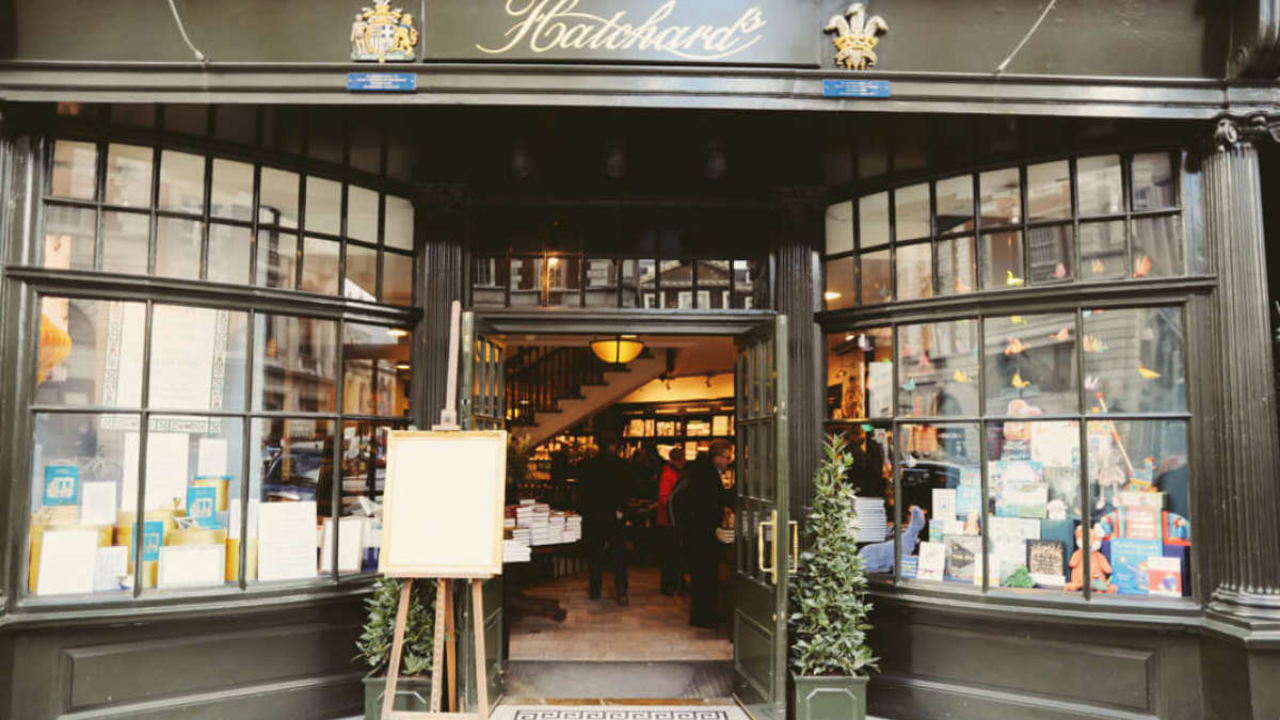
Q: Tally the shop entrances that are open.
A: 1